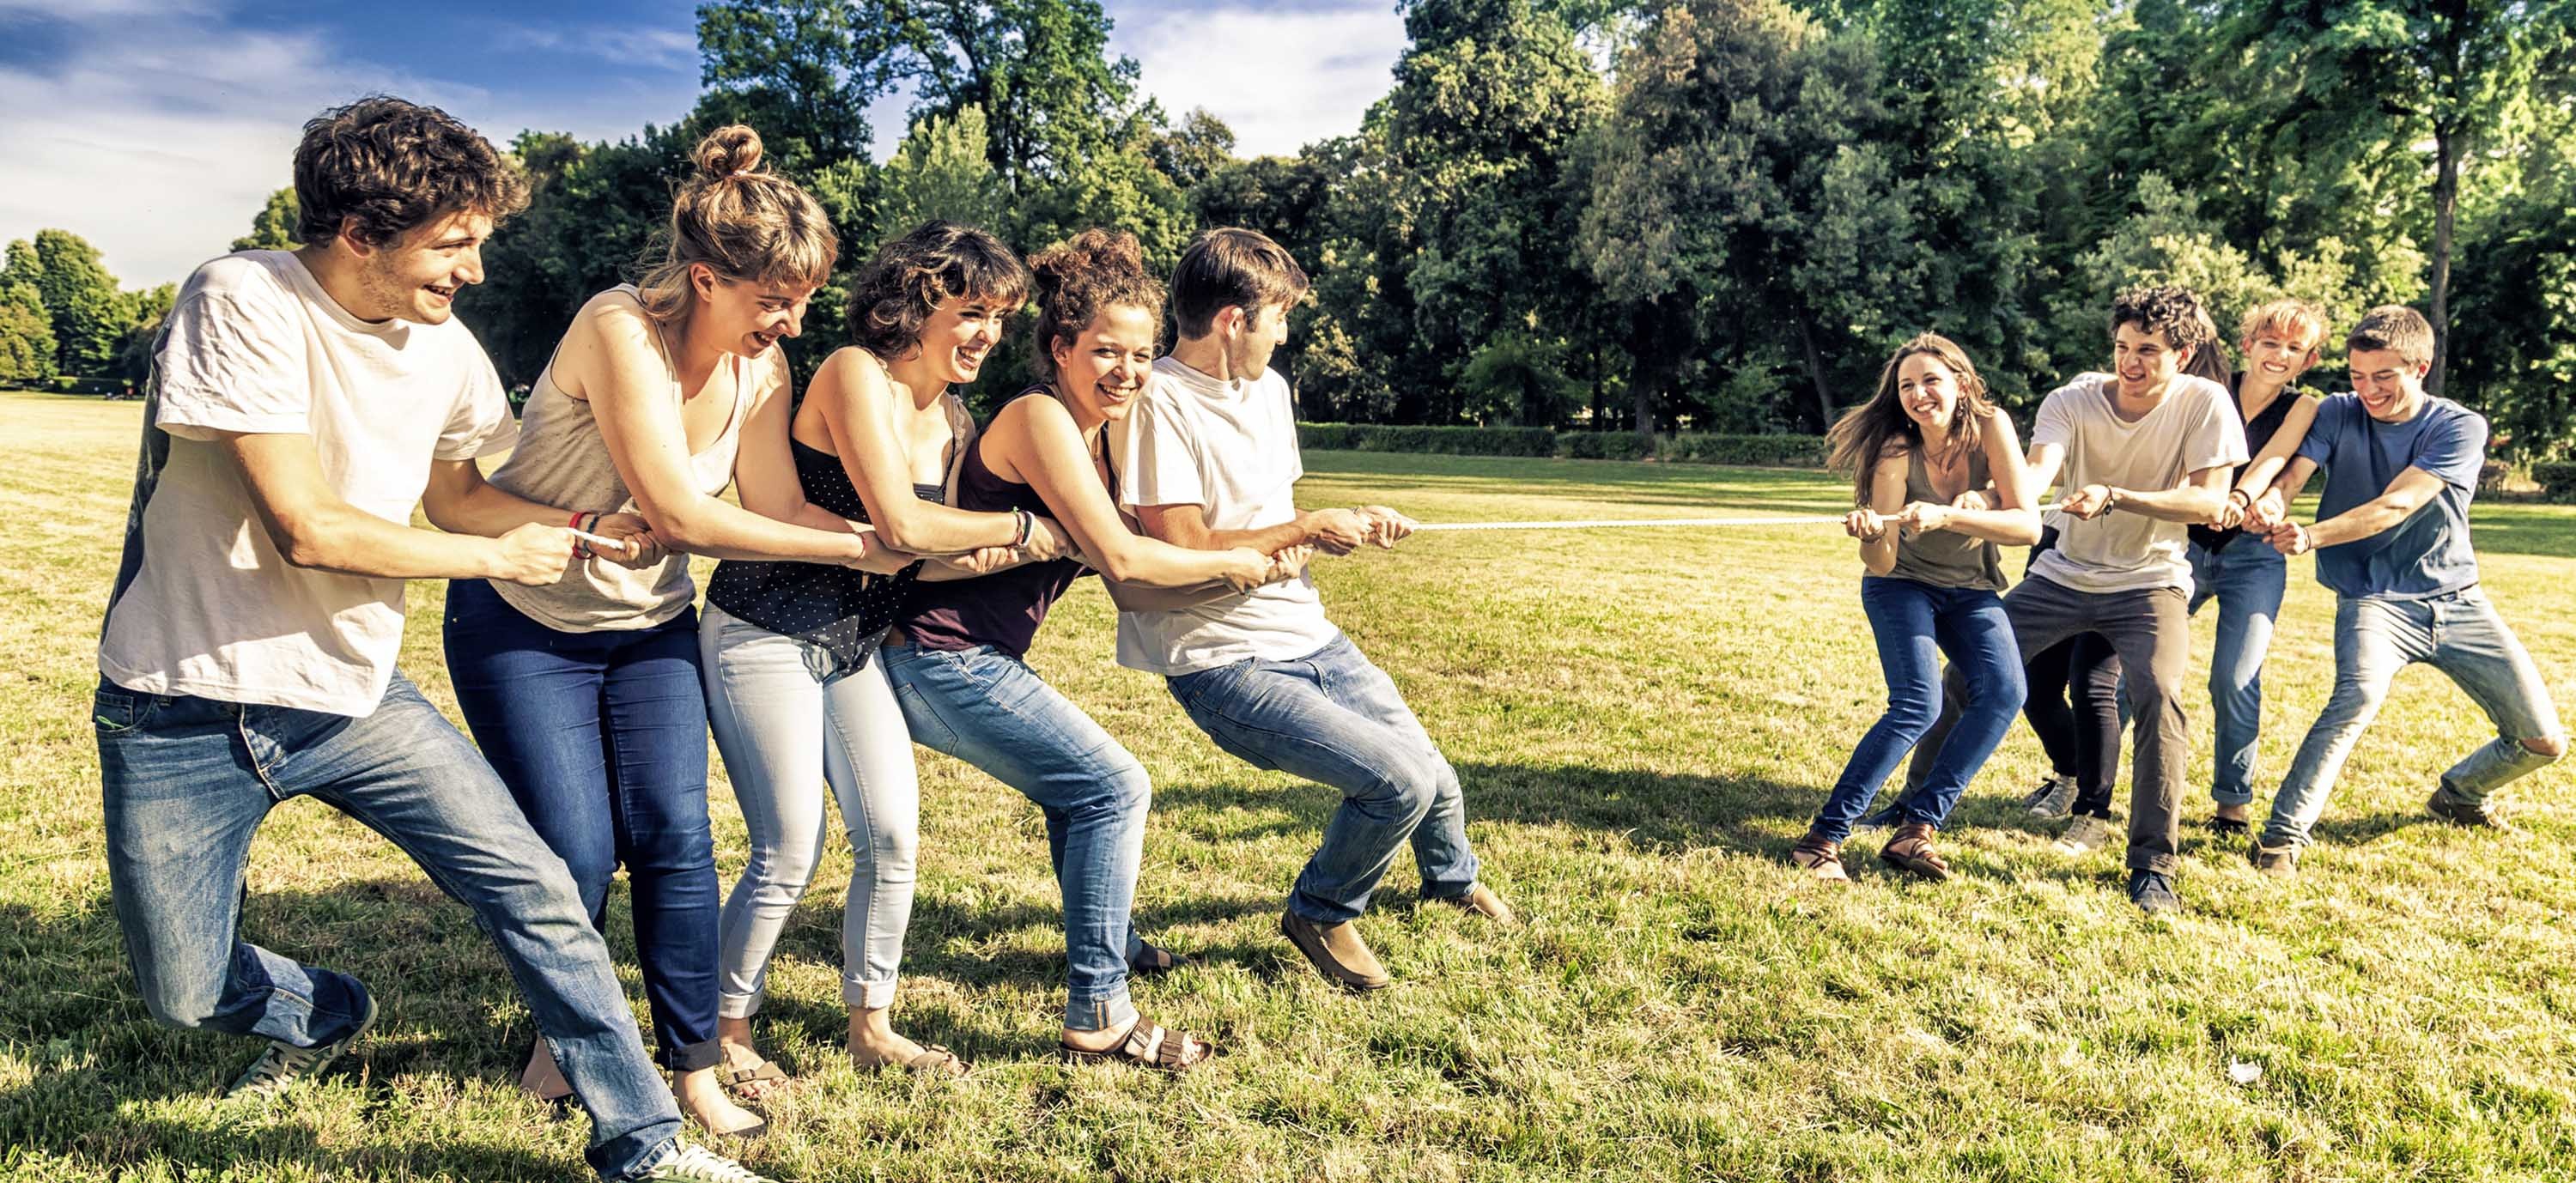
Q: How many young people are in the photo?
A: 10